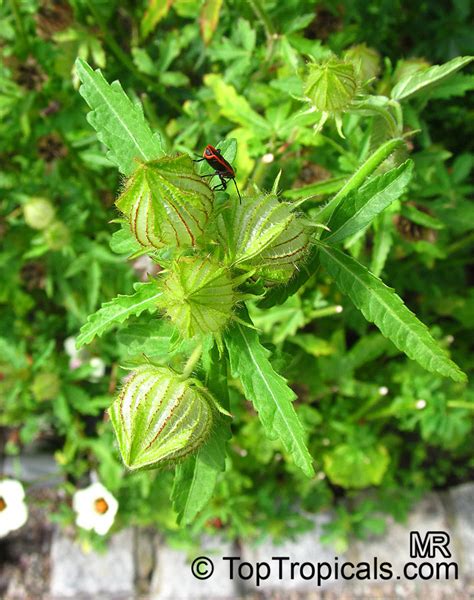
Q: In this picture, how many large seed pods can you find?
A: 4